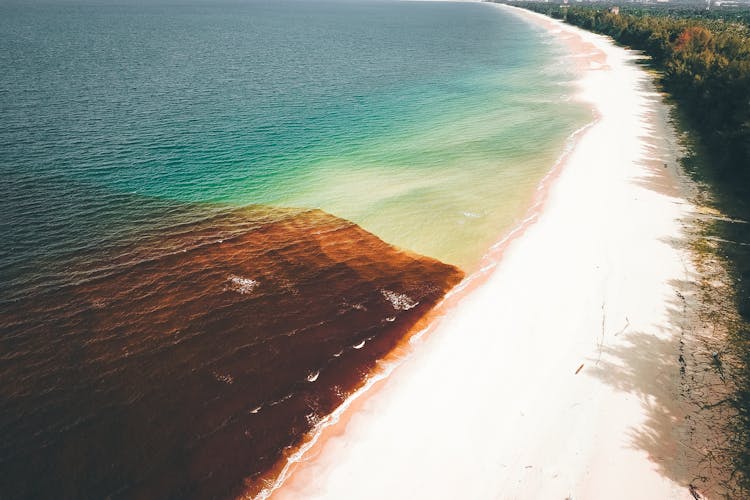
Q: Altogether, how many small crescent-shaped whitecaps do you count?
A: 5